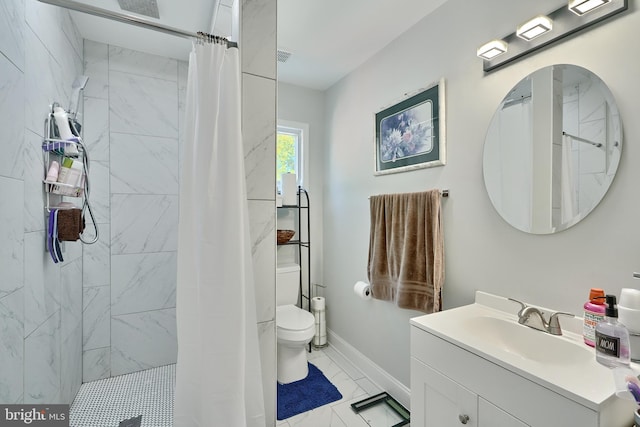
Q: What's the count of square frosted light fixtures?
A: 3